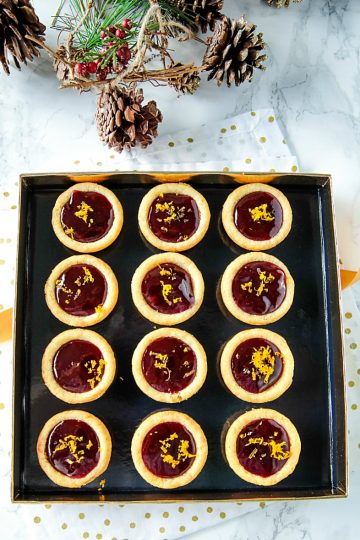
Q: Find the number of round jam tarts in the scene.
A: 12